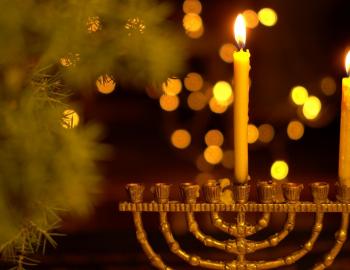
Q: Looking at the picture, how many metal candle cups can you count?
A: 9